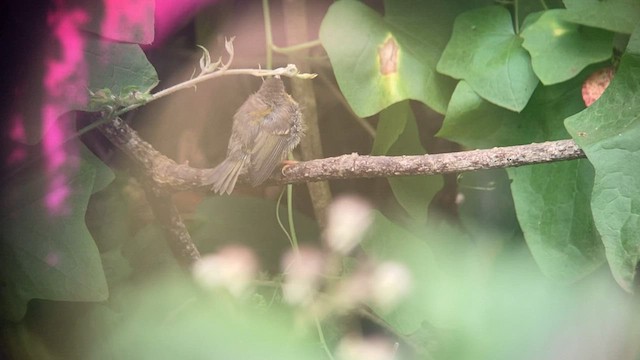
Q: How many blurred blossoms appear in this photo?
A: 5